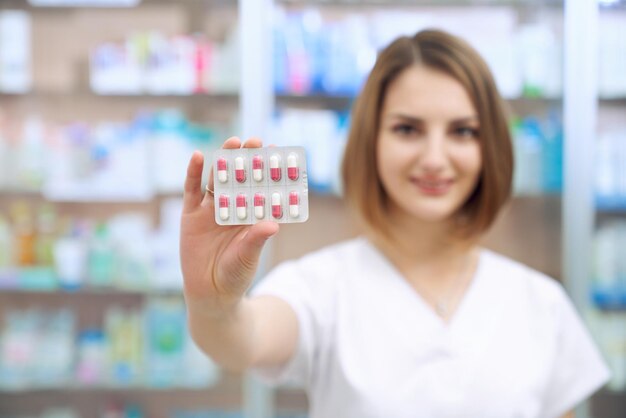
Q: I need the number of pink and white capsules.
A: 10